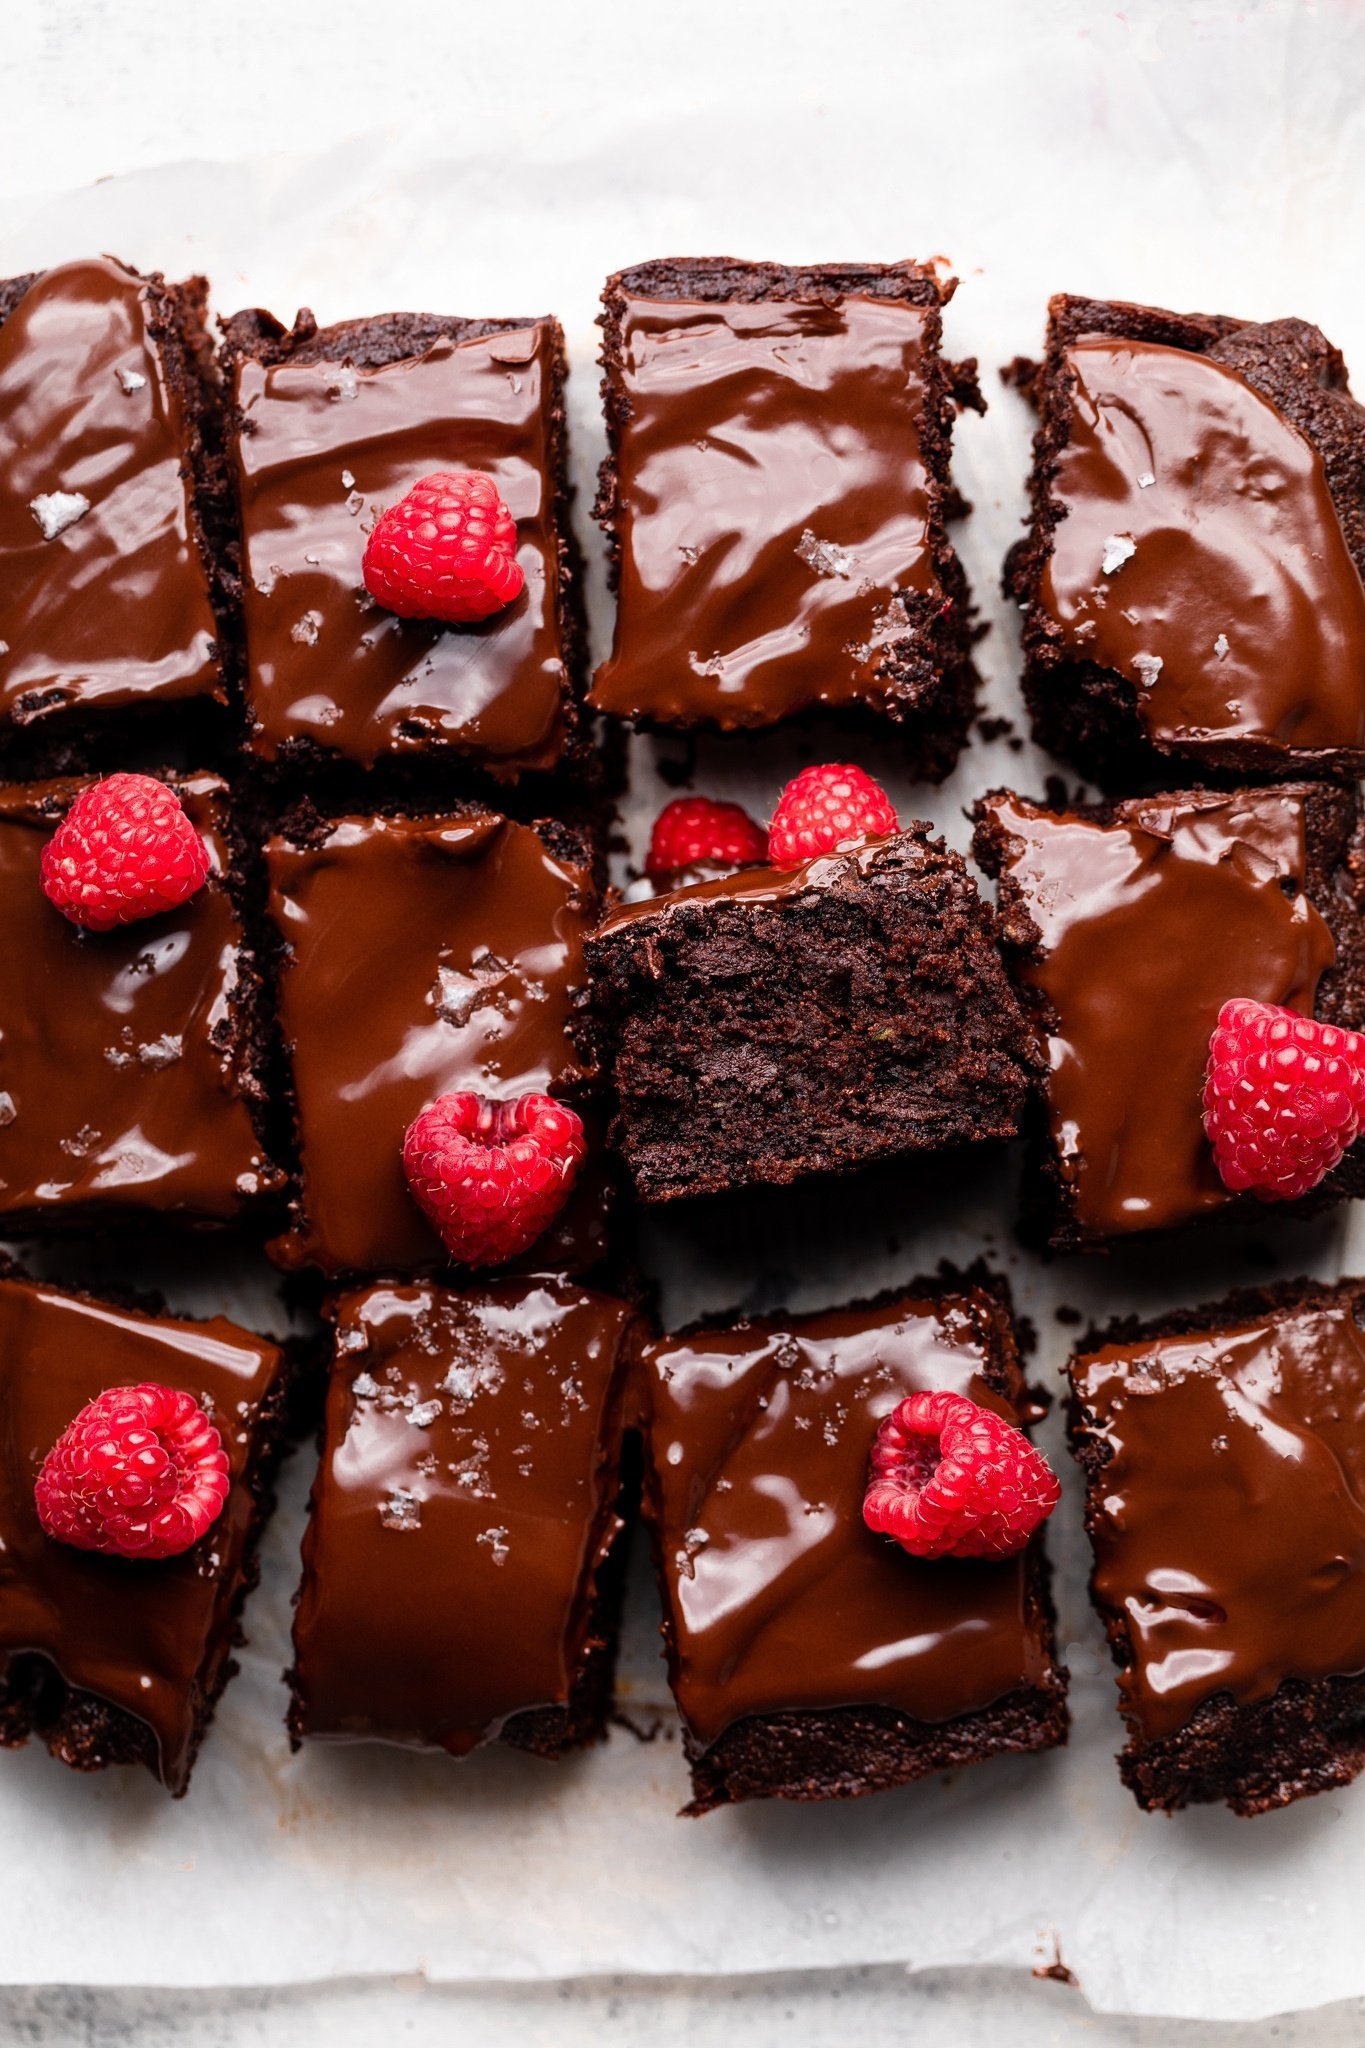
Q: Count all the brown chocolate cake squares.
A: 12